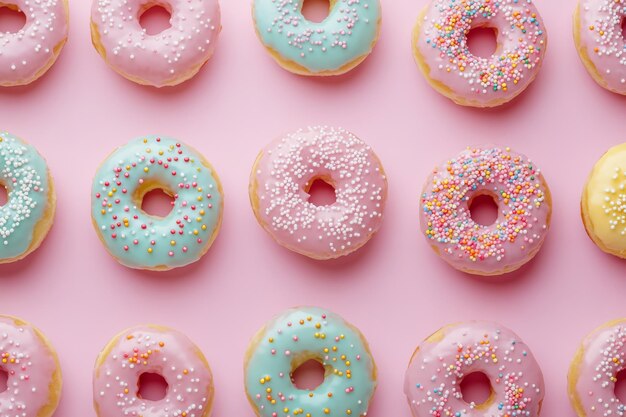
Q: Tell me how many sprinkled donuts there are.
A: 15